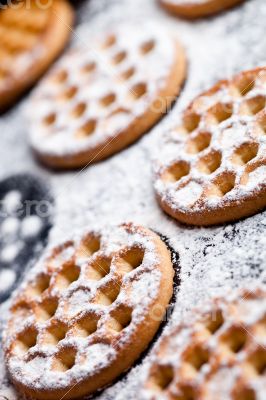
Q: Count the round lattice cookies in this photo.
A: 6